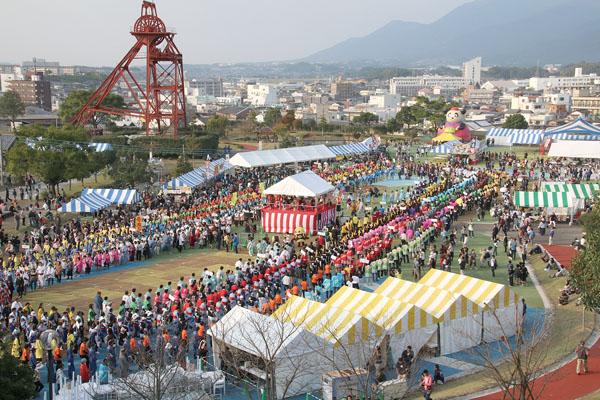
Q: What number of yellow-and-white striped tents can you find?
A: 4